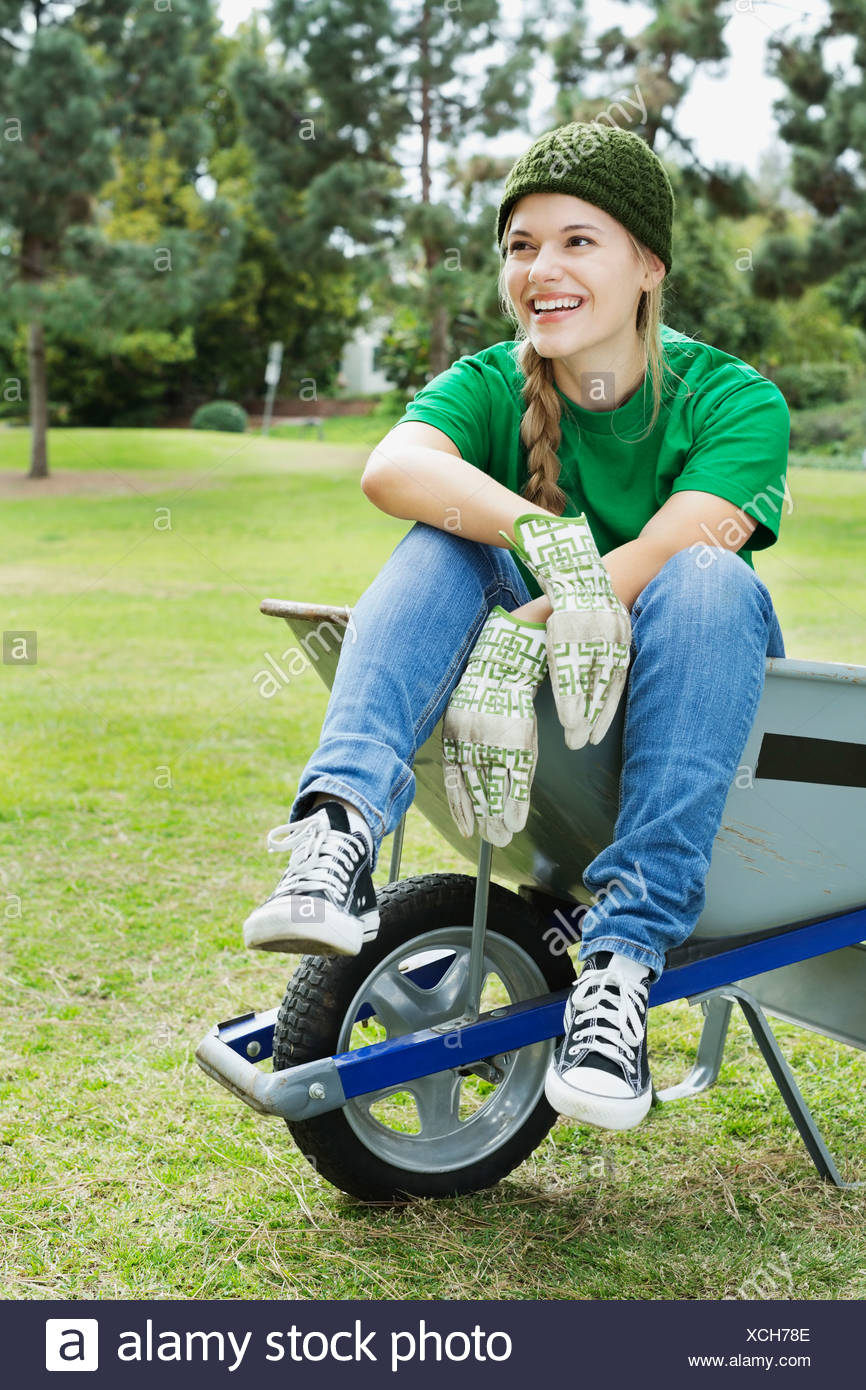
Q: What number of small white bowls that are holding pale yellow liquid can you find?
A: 0